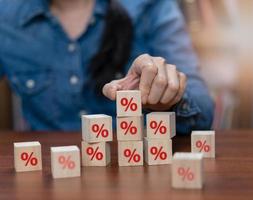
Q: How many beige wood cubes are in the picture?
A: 11